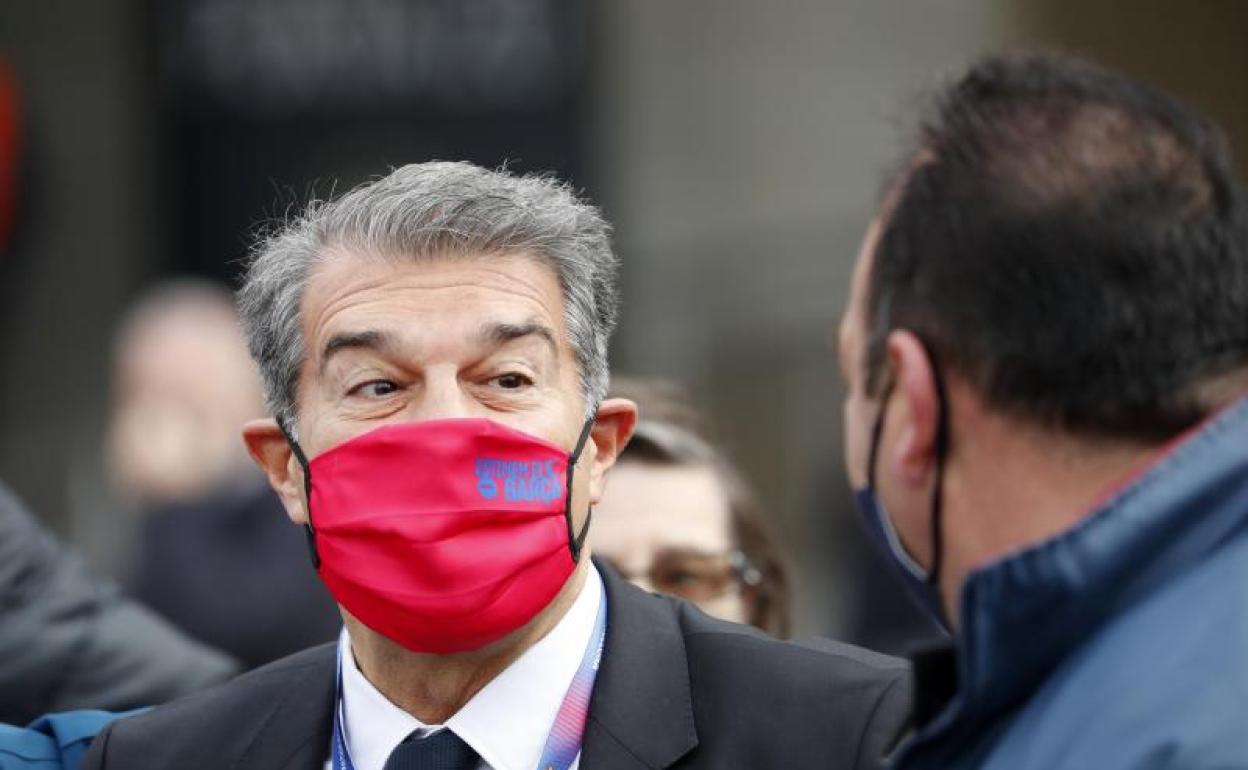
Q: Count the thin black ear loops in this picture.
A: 3